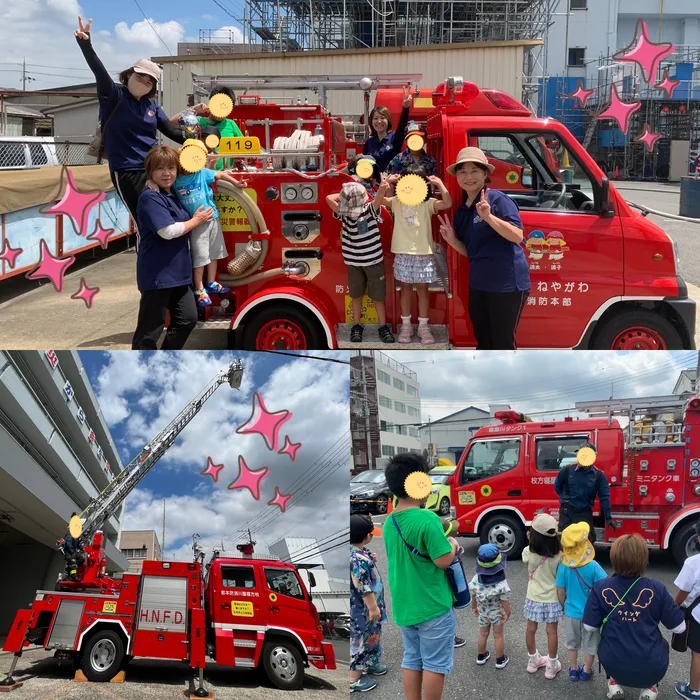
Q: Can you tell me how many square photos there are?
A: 2